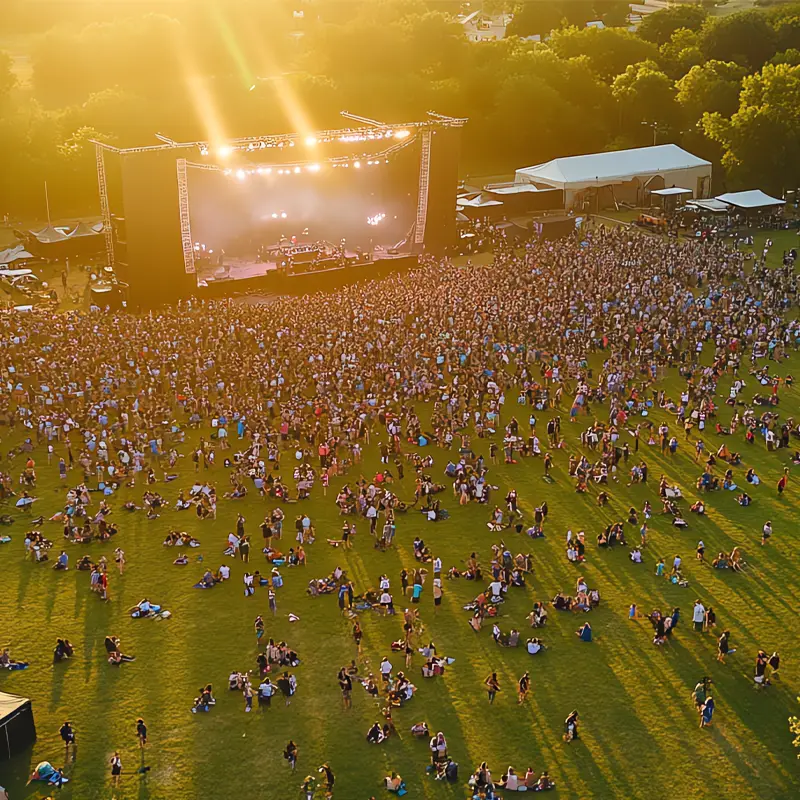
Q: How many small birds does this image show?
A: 0